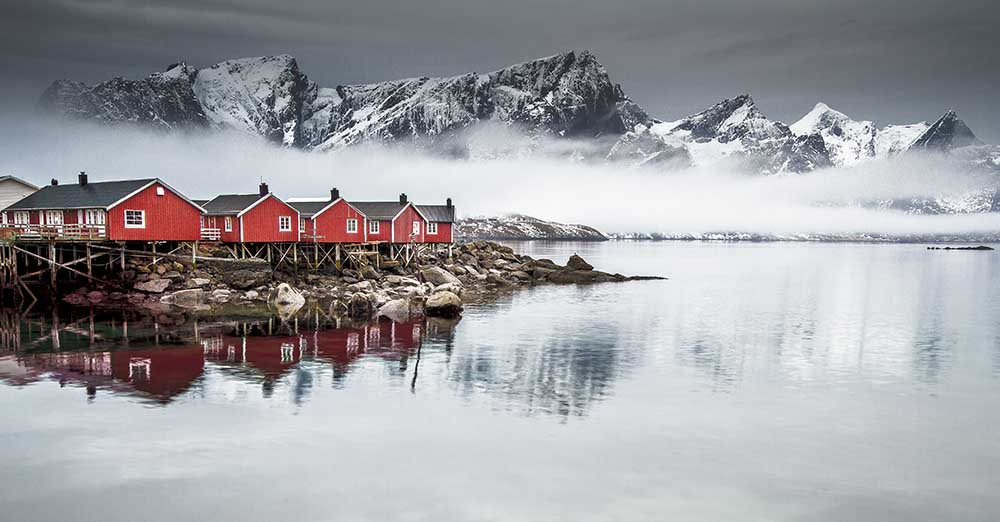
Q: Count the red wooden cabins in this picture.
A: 5